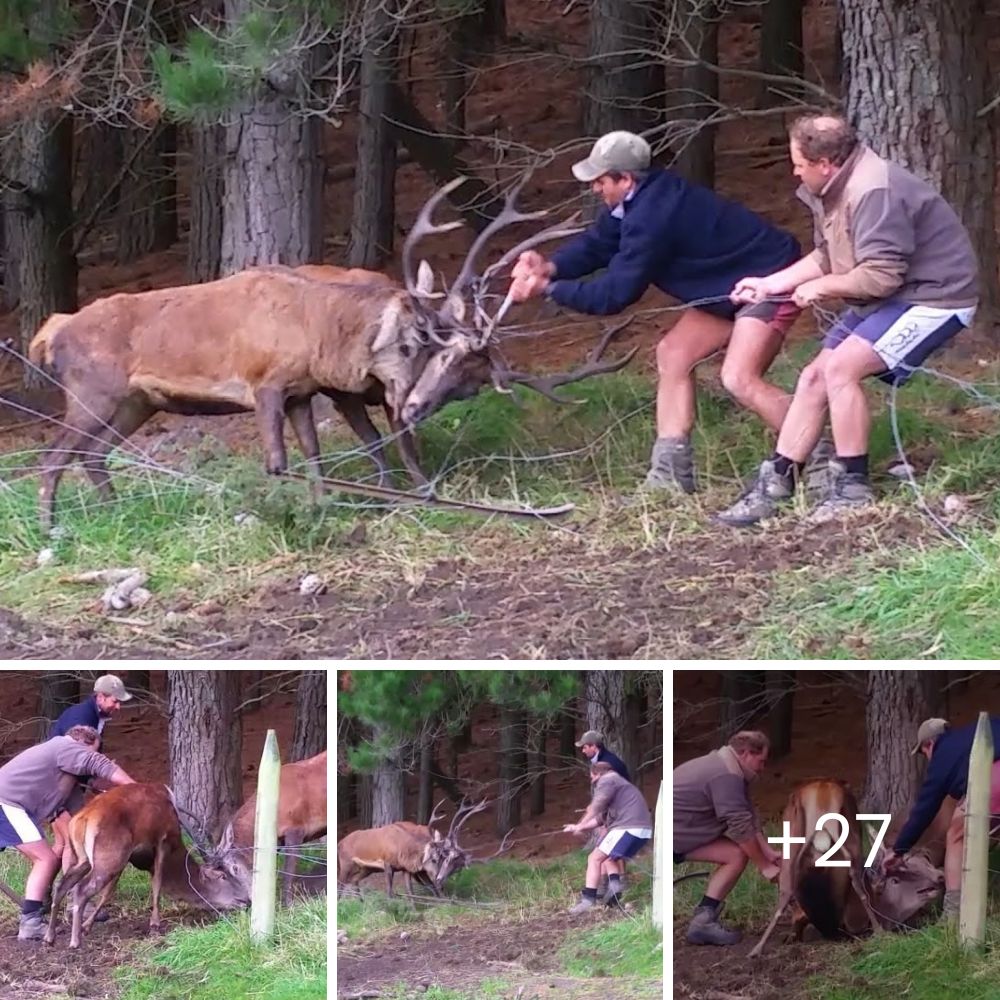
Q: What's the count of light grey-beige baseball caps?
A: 4